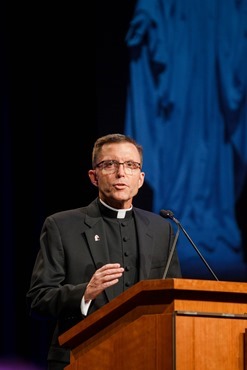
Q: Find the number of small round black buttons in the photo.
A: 5